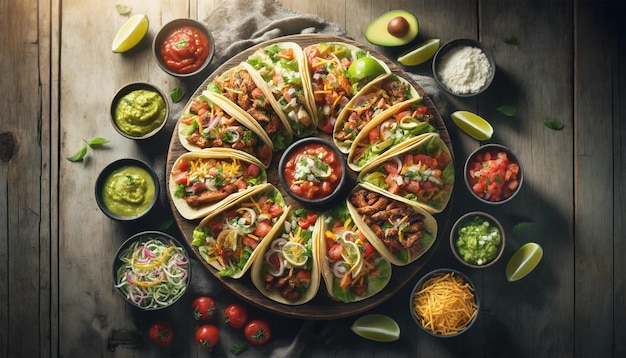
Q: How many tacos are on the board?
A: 12